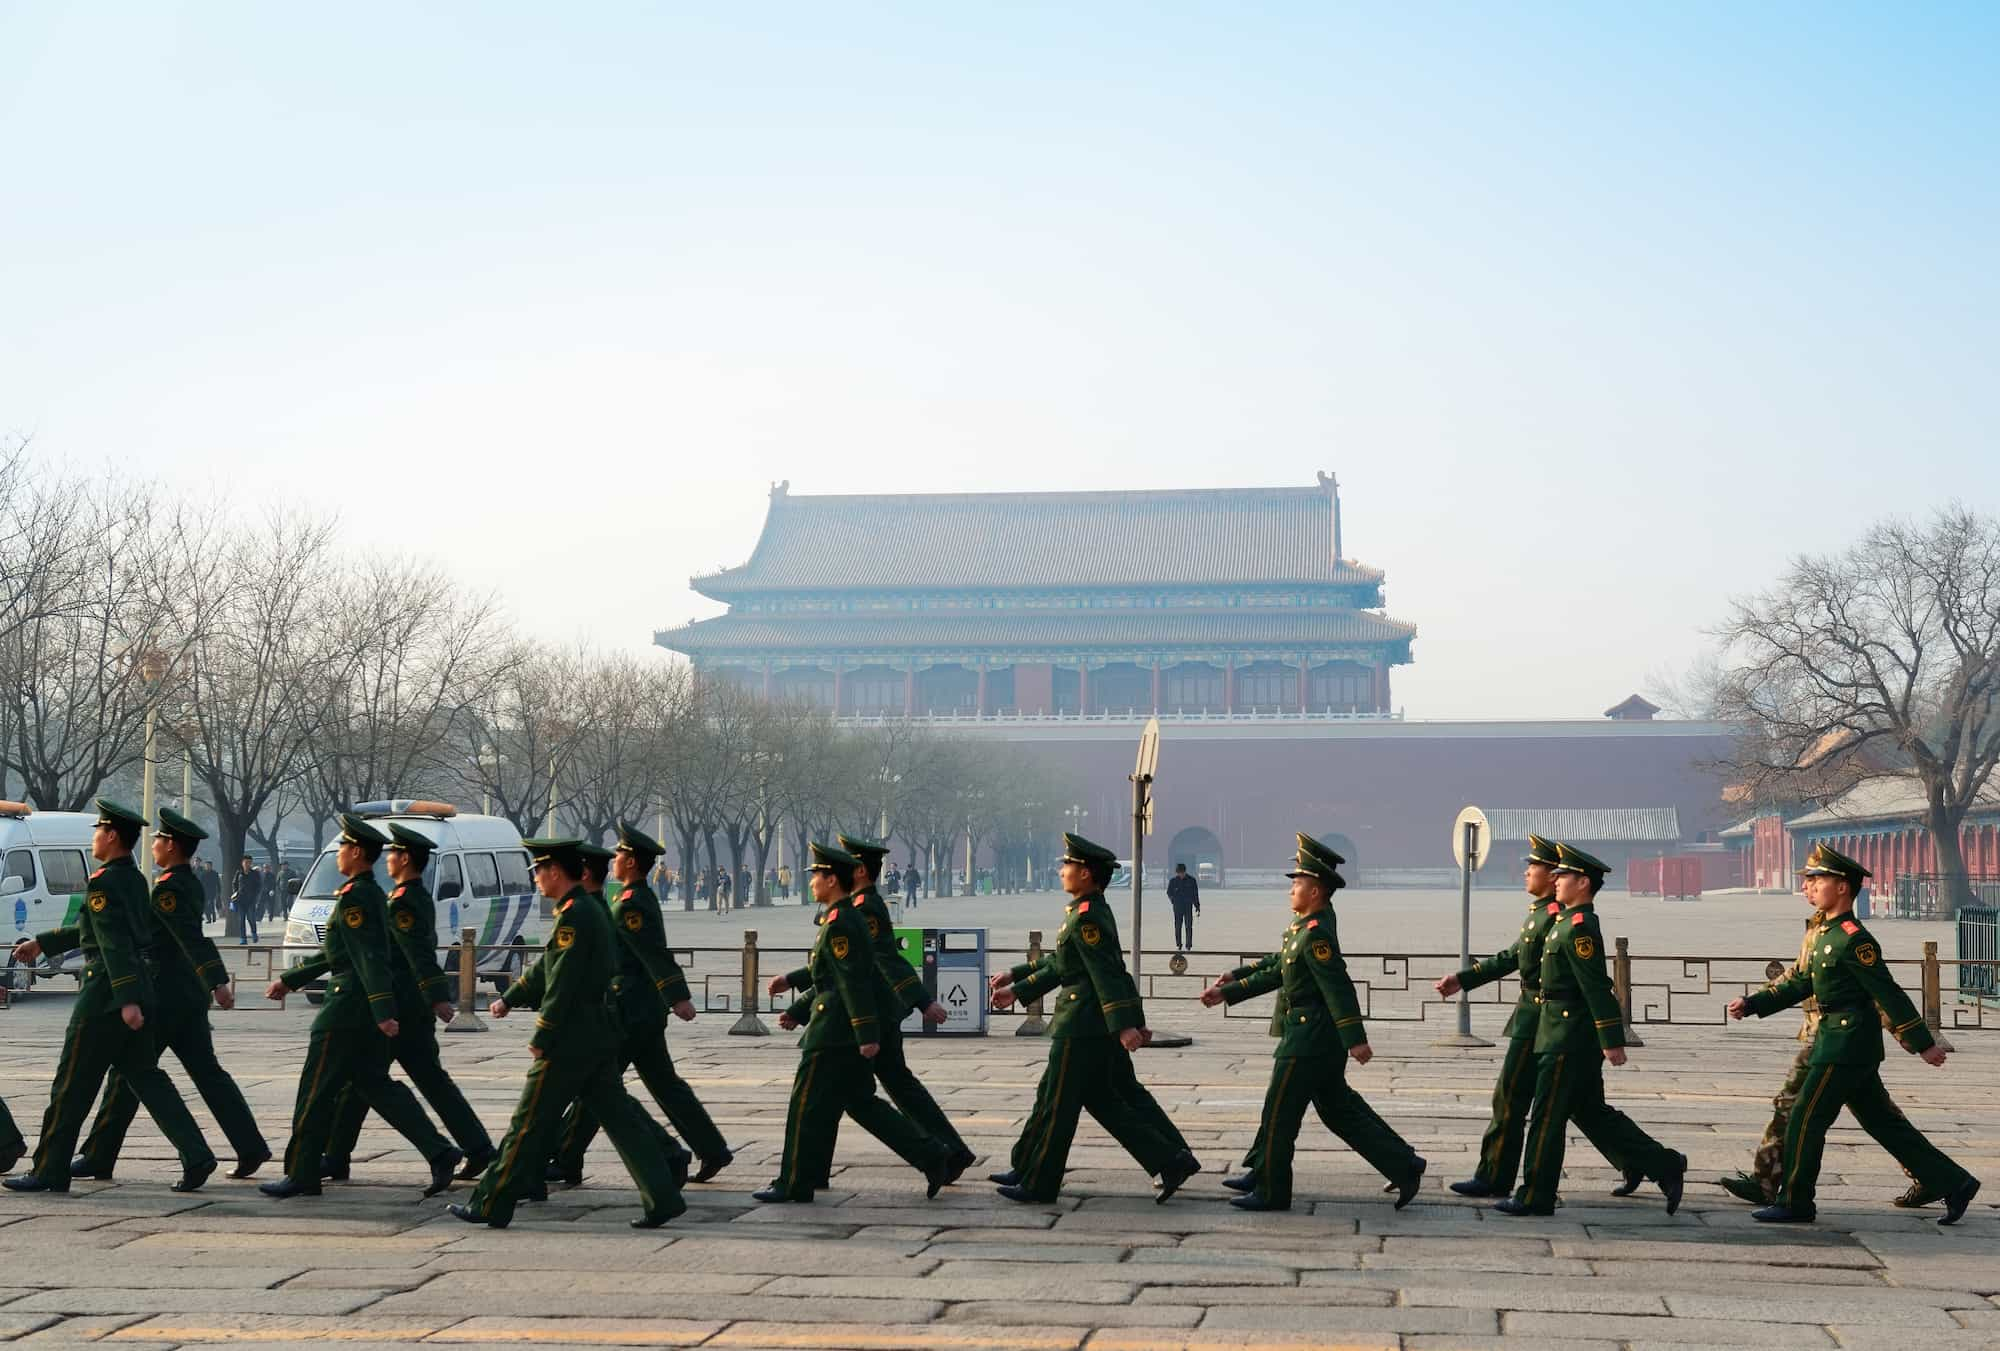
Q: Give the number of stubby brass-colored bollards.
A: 5